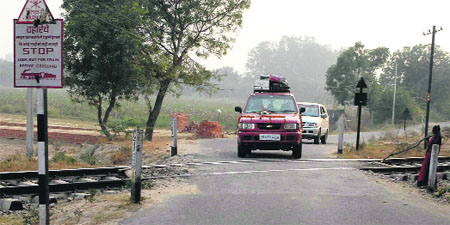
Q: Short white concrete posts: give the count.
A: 4